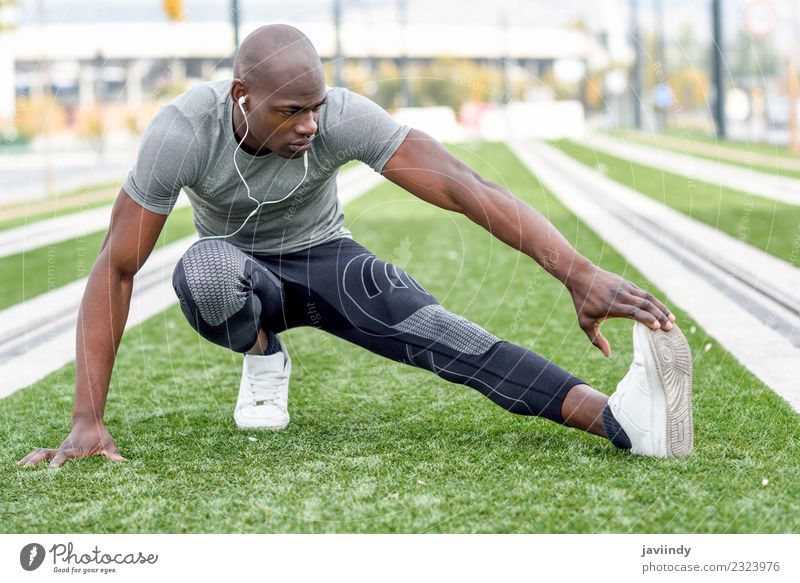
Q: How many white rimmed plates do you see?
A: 0